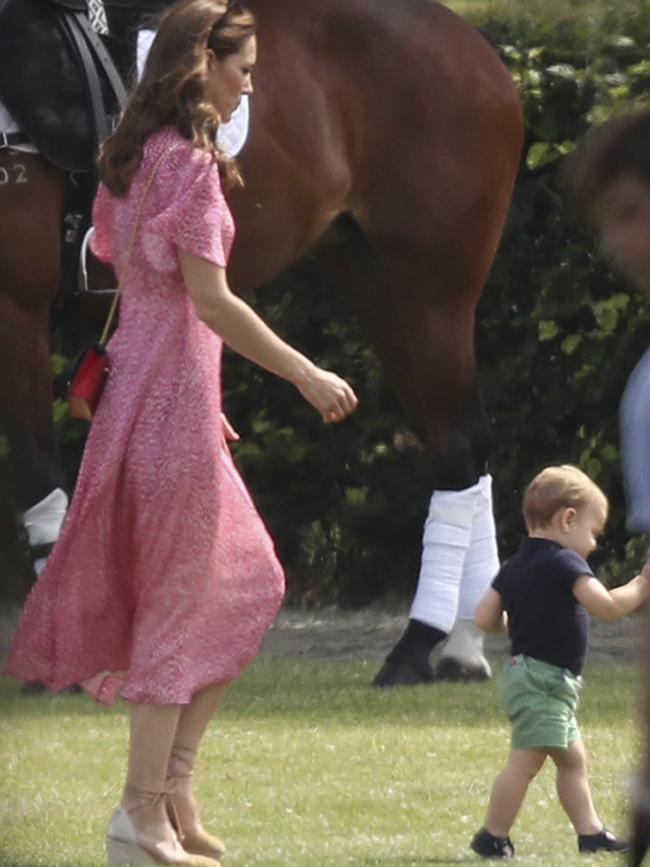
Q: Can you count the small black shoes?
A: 2